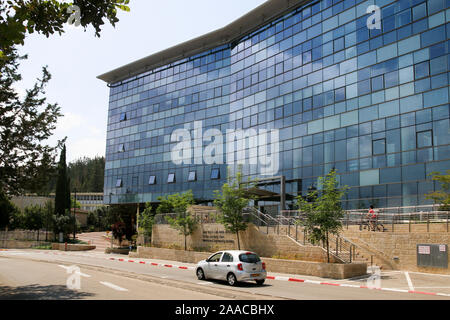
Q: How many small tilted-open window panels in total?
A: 7